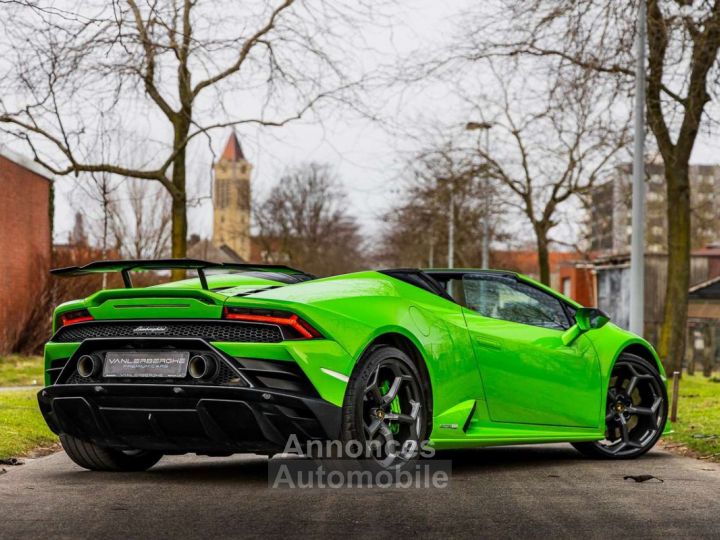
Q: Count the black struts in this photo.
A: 2